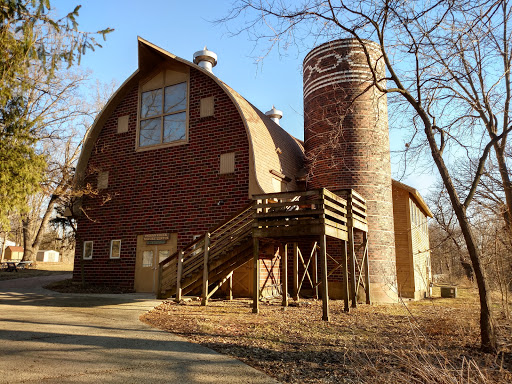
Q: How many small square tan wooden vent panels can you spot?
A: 4